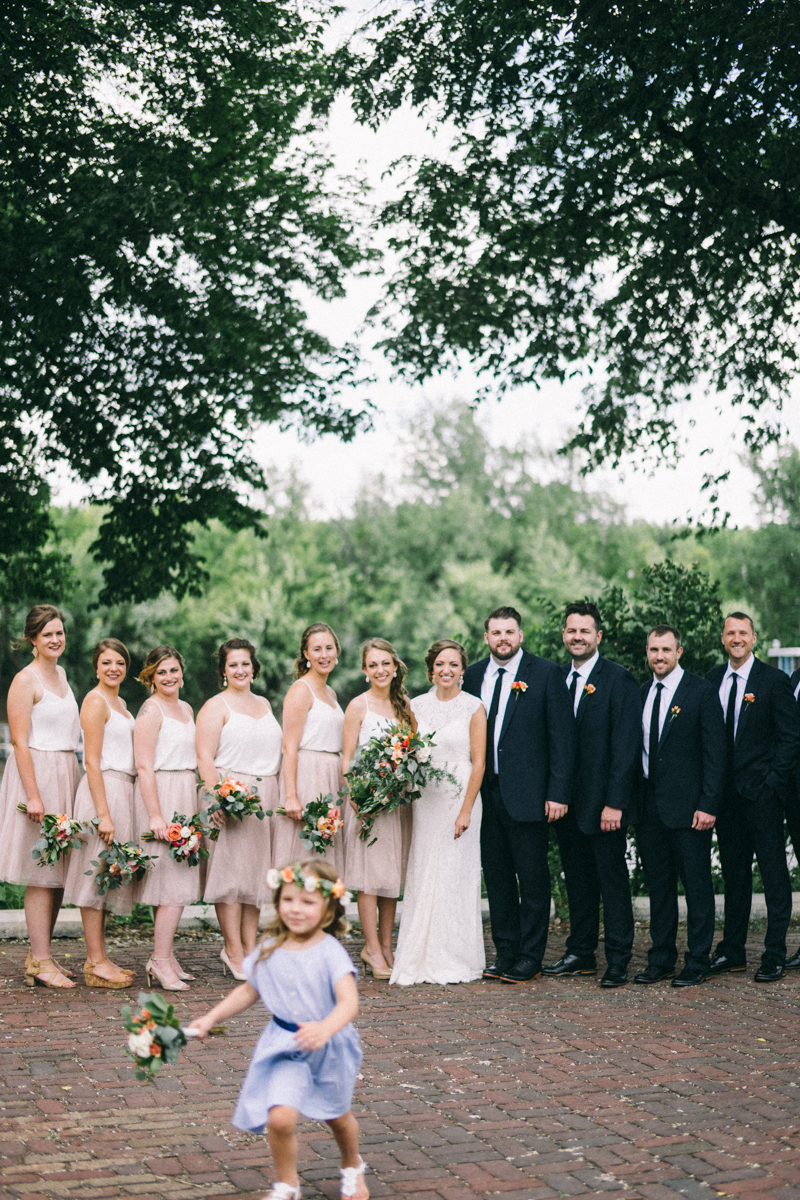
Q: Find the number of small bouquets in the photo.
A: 6